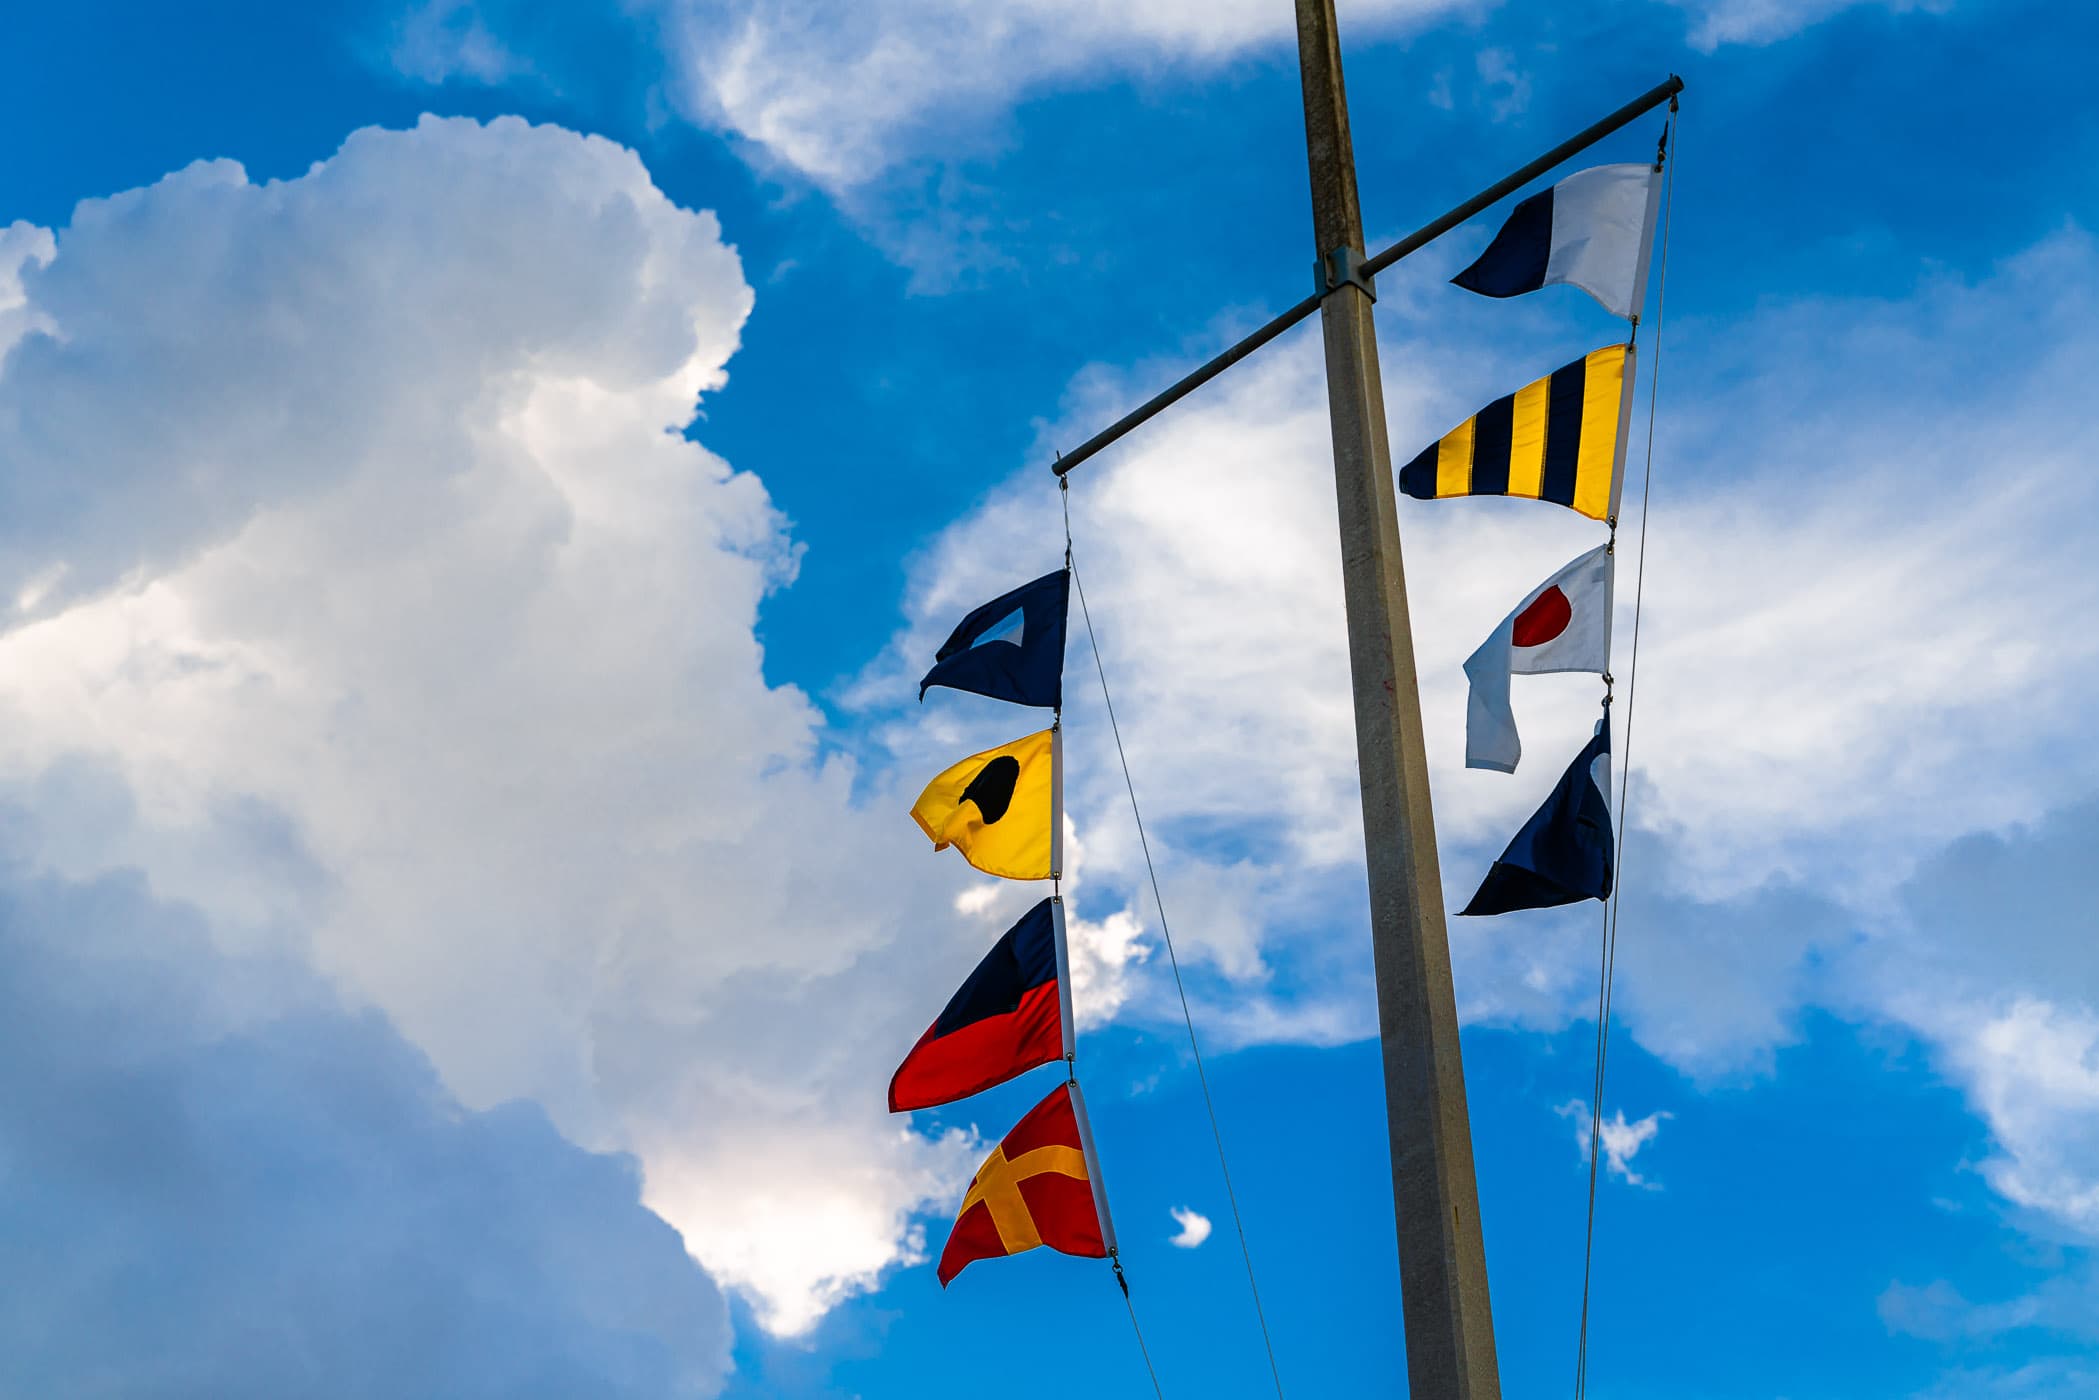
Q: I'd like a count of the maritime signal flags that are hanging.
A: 8